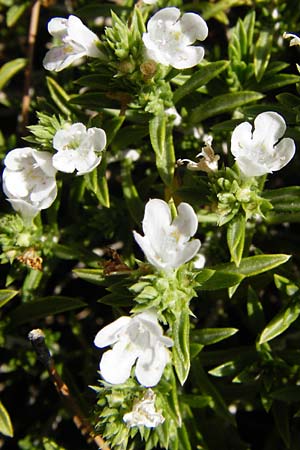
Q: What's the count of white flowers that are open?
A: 7